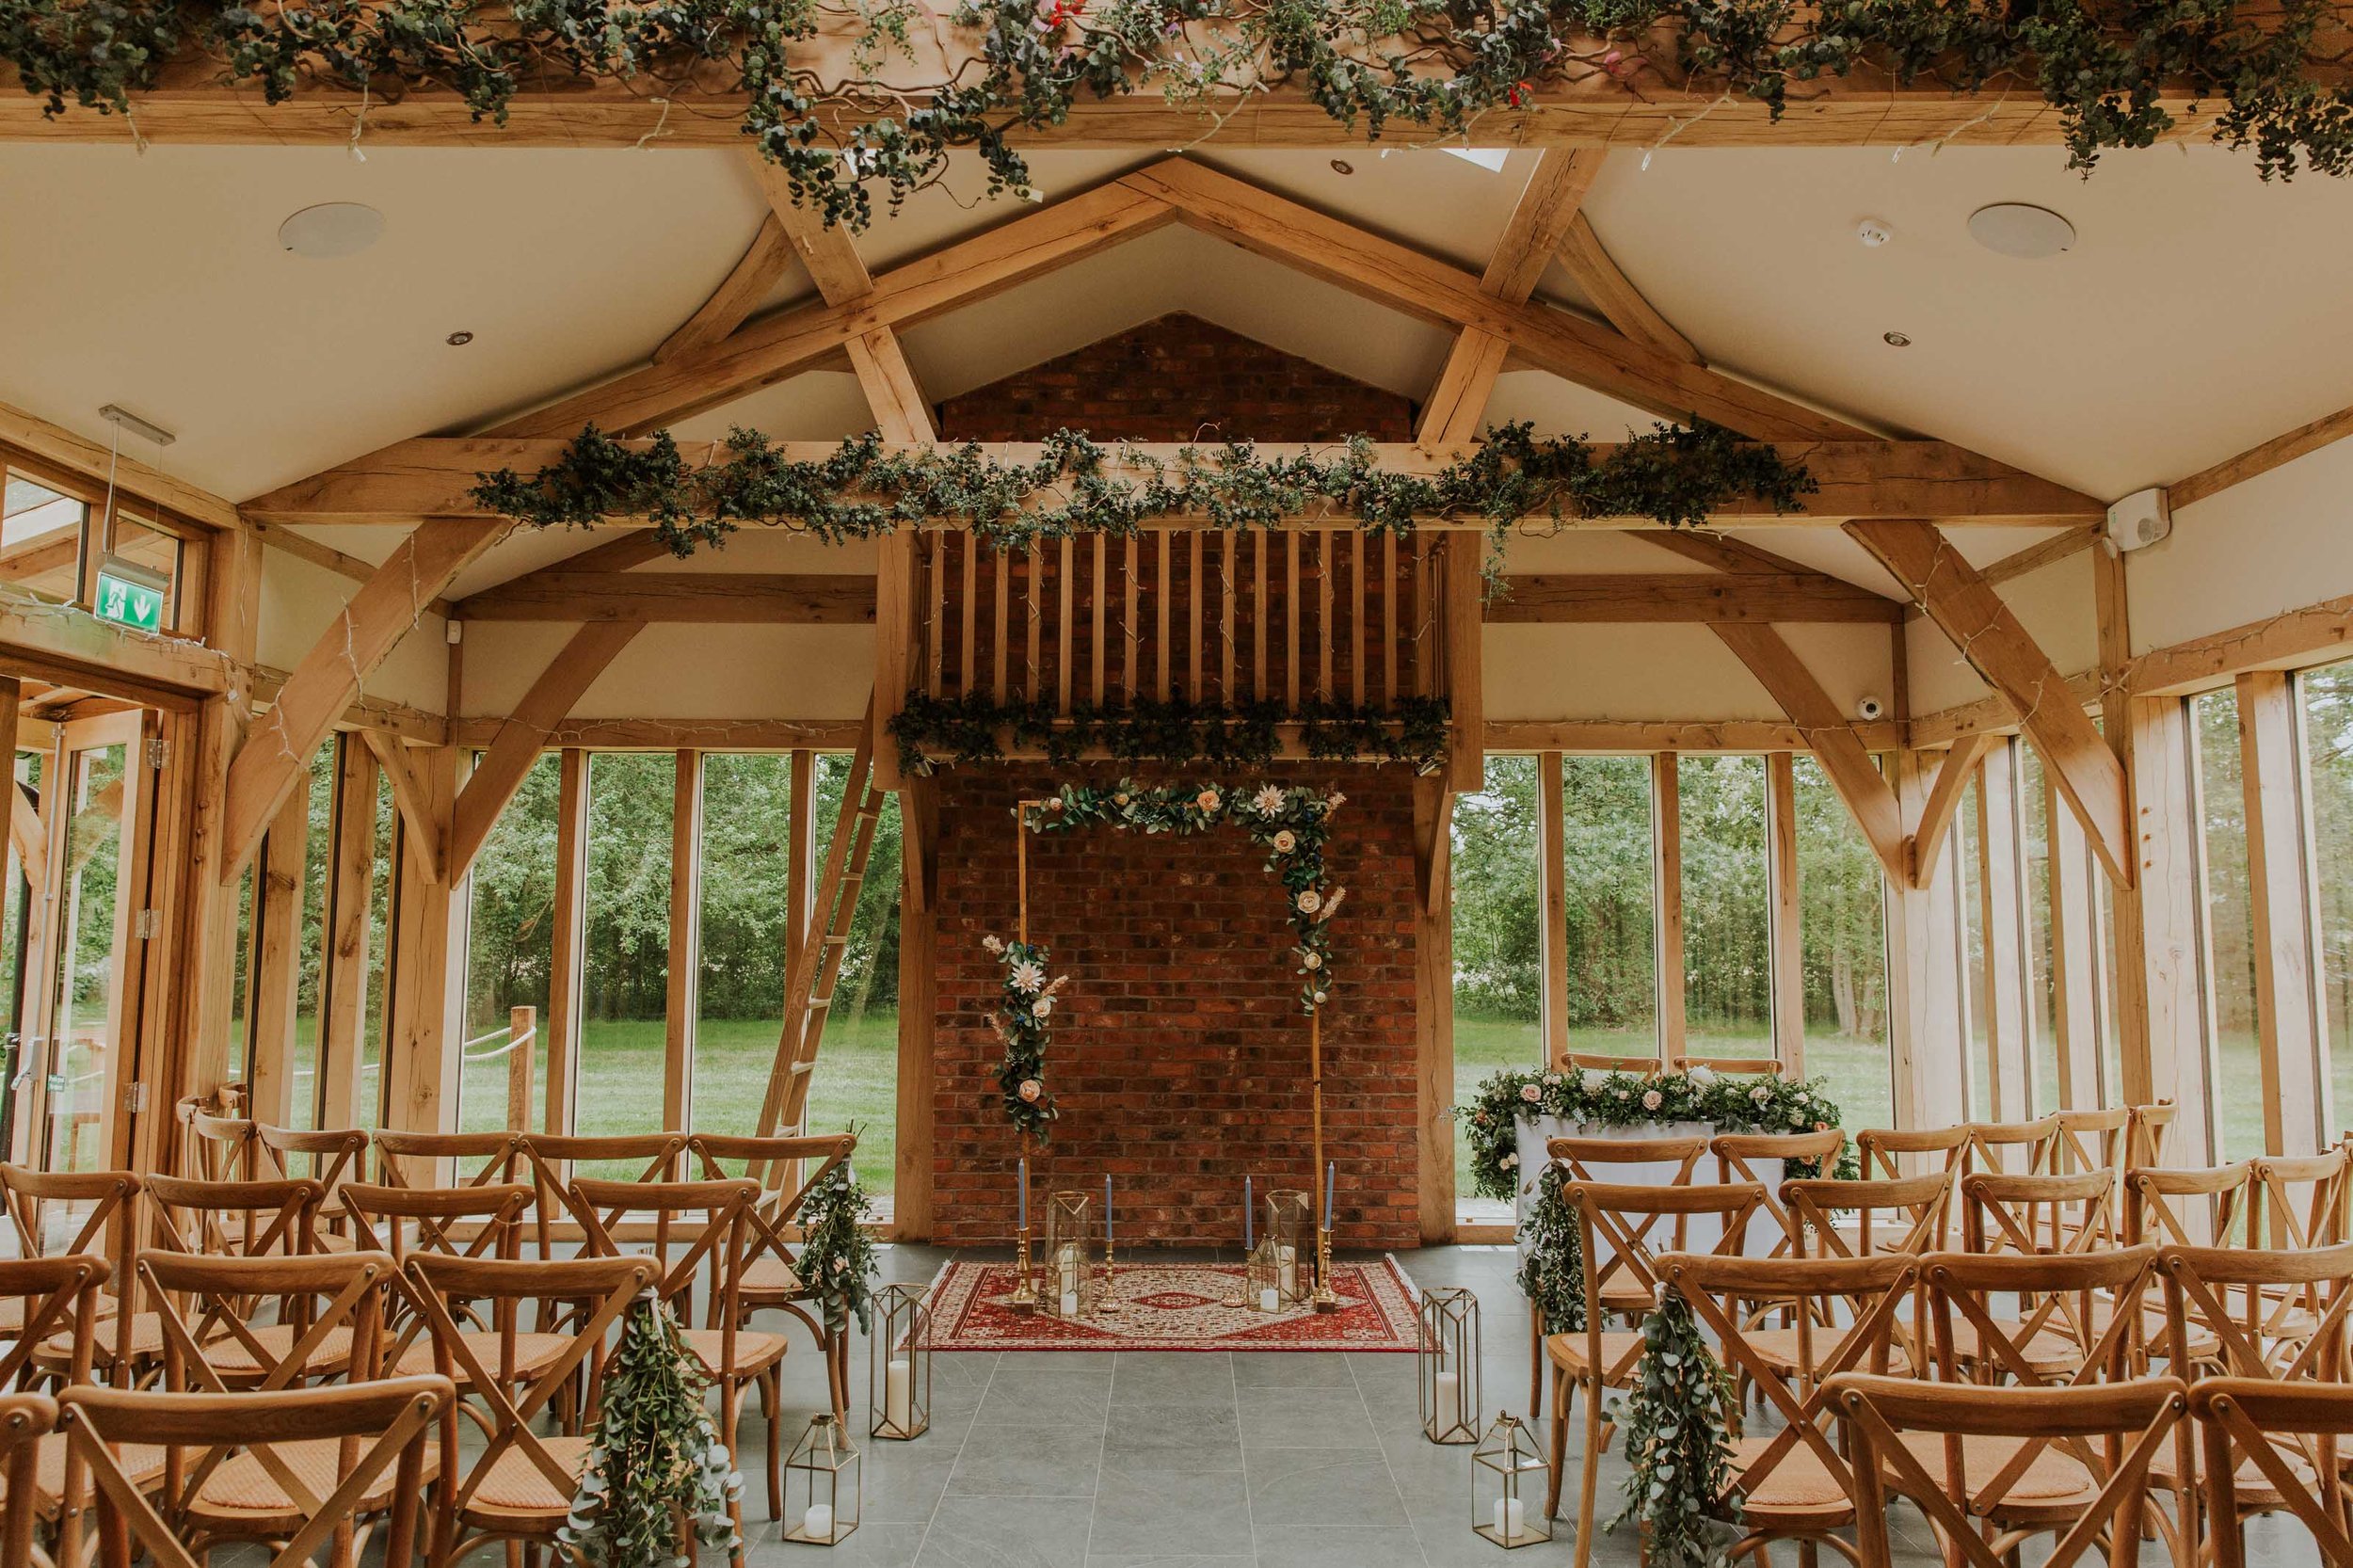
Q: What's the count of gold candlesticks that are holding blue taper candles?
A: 4